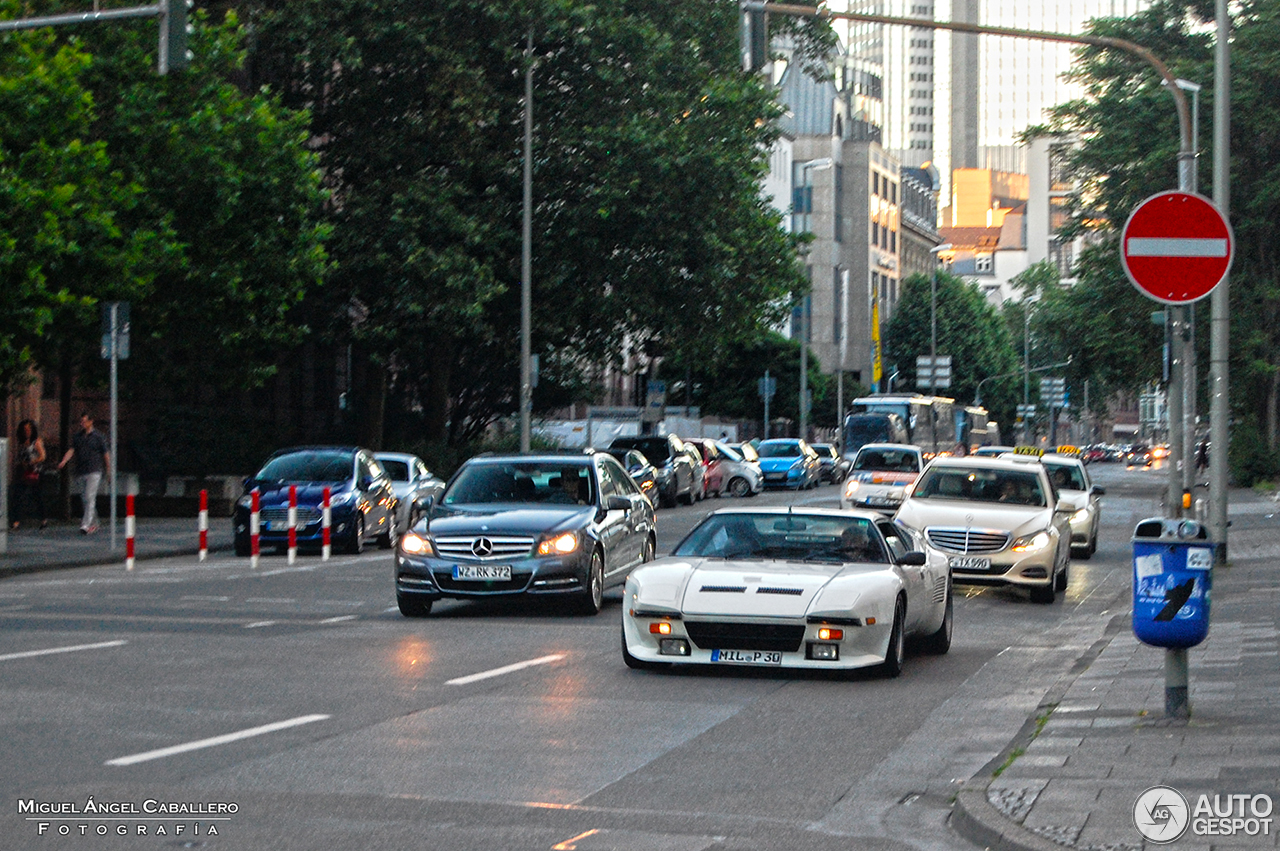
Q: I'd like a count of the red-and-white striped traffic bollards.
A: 5